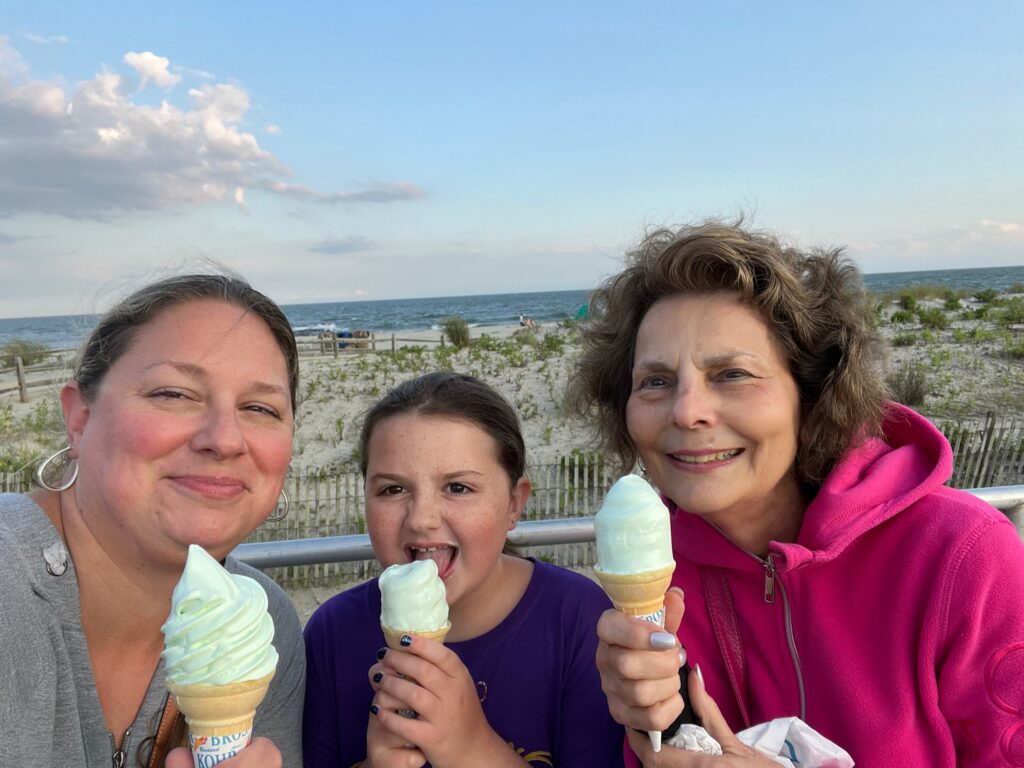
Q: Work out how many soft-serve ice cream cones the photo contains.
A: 3